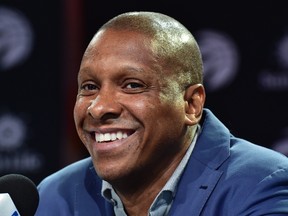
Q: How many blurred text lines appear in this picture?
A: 2